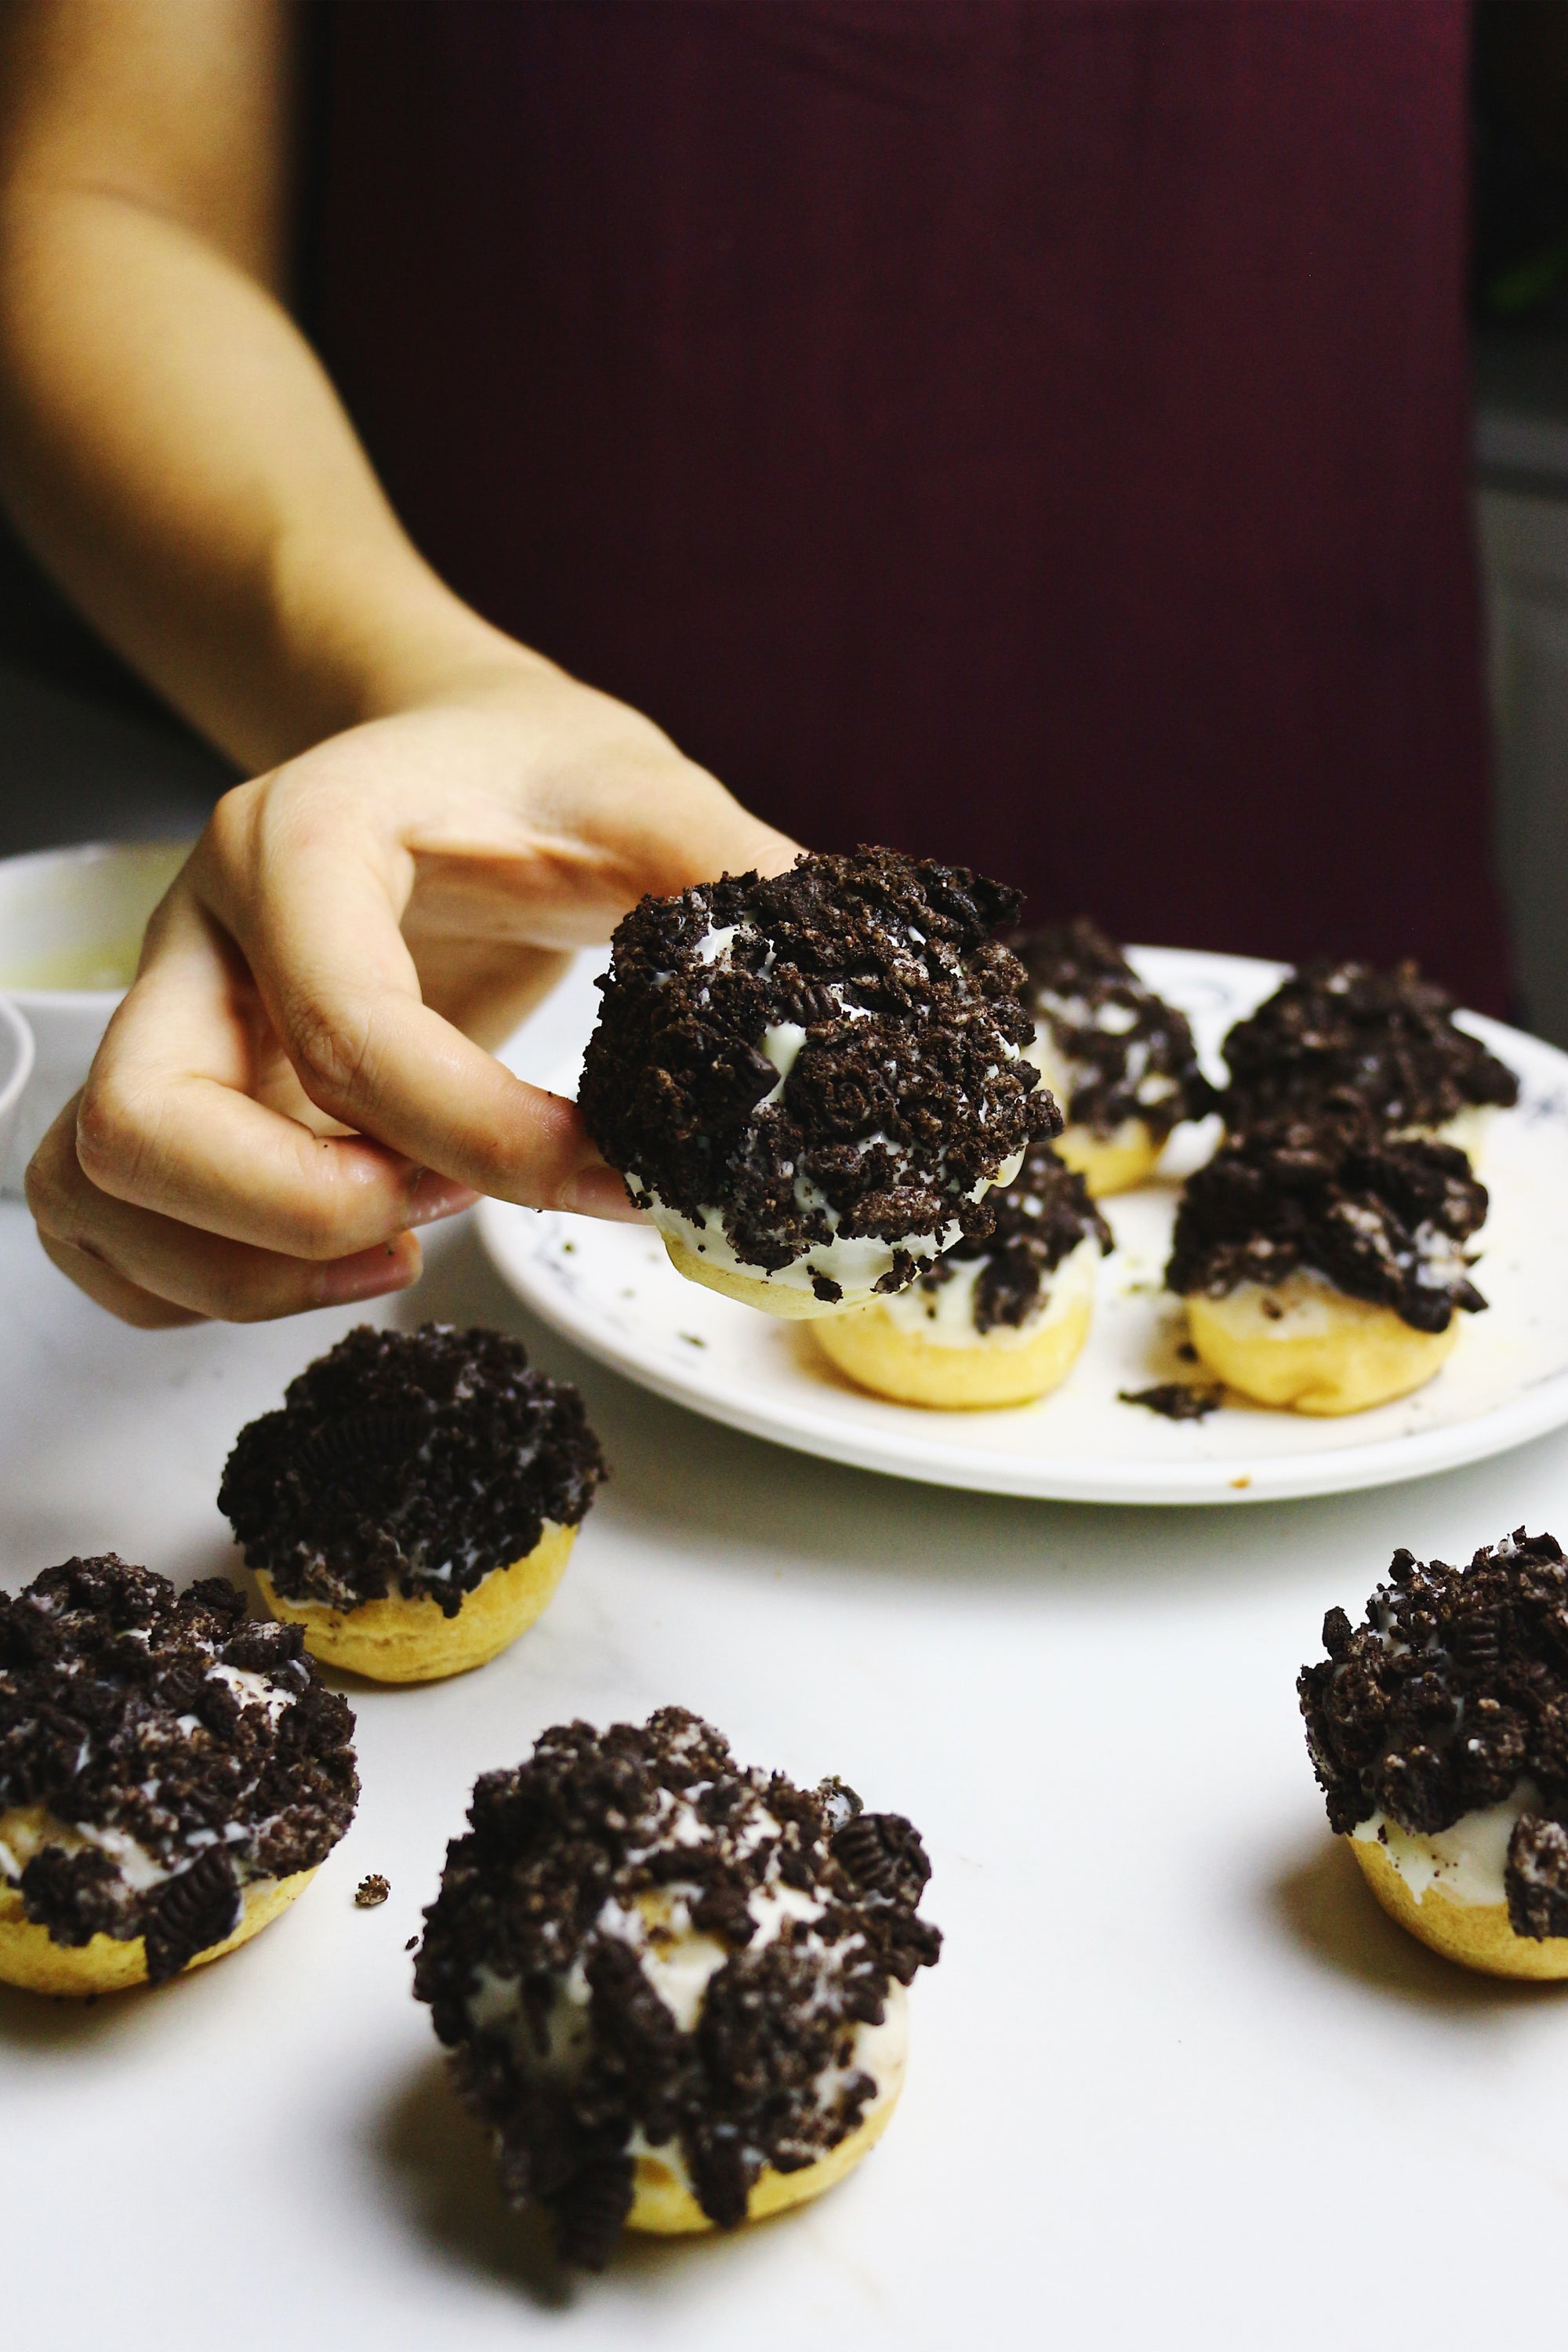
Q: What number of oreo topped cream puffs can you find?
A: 9